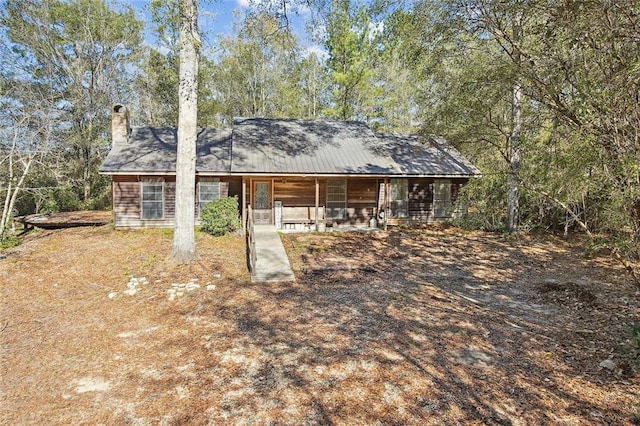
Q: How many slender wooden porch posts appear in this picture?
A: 3